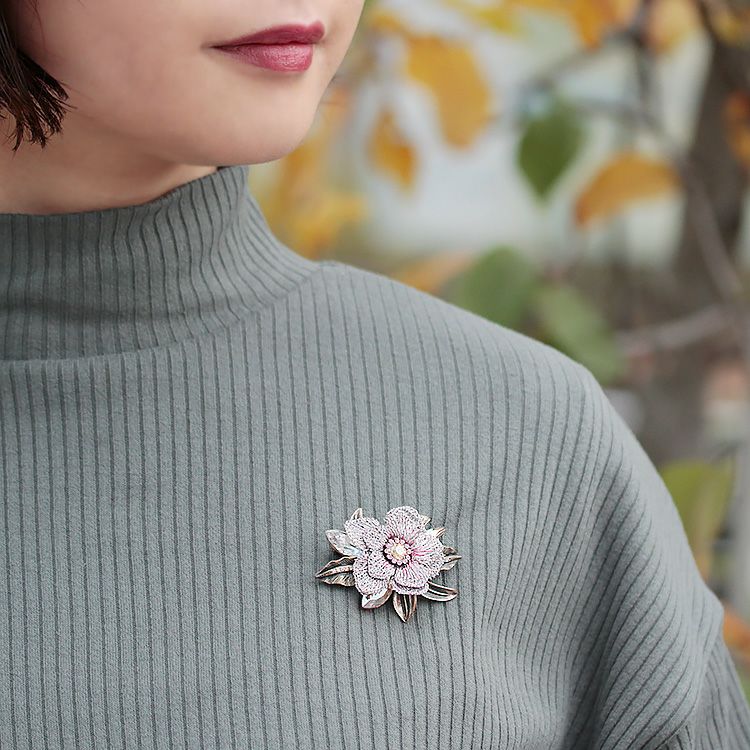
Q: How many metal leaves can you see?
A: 9